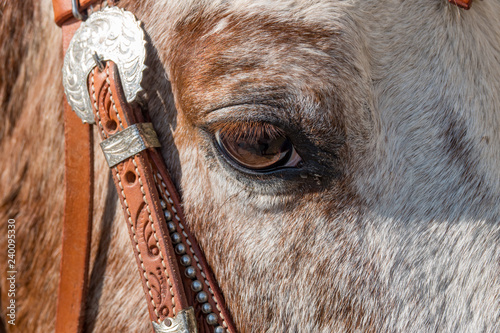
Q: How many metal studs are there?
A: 12